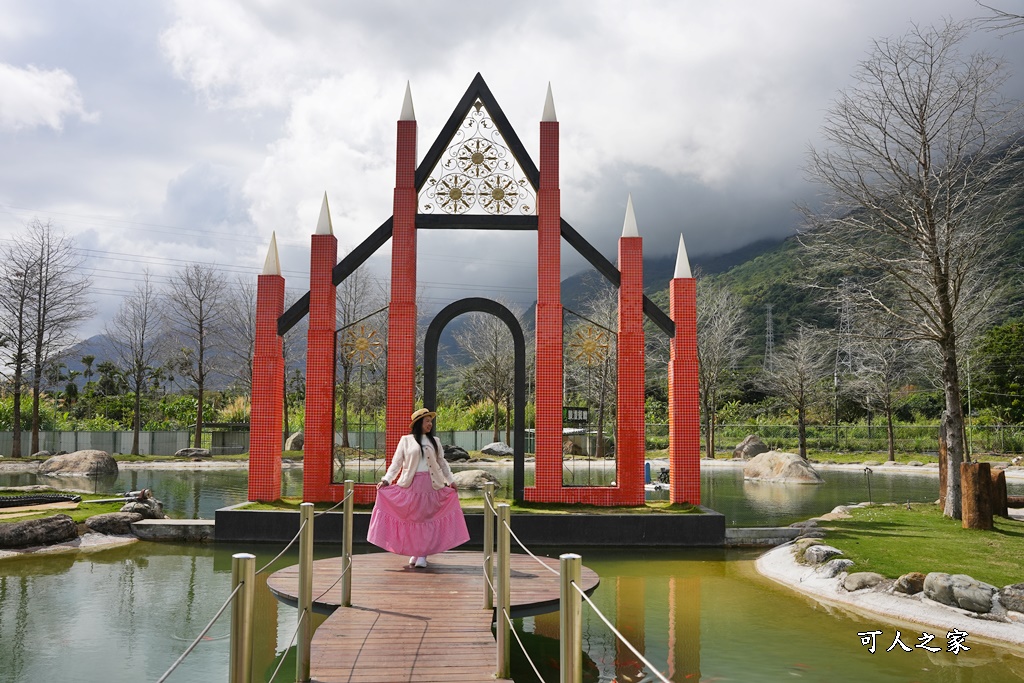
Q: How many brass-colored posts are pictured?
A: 6